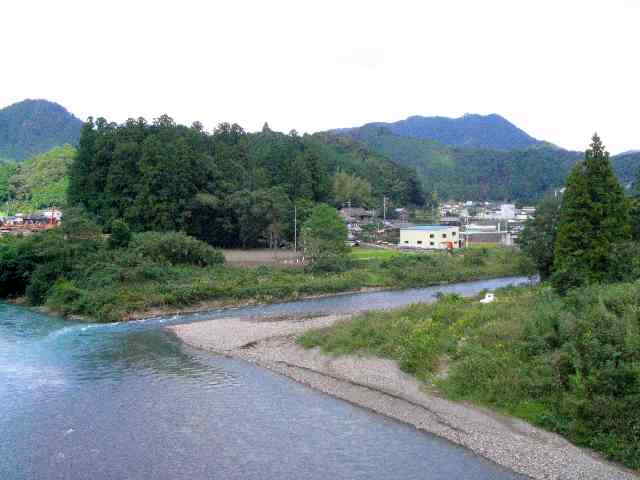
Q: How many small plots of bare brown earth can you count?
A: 1